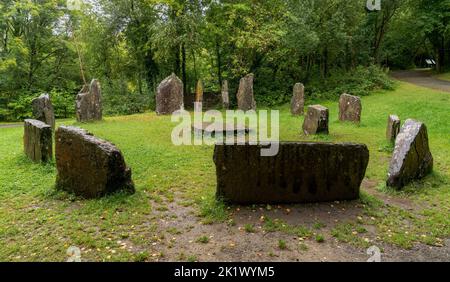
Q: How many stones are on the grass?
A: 15